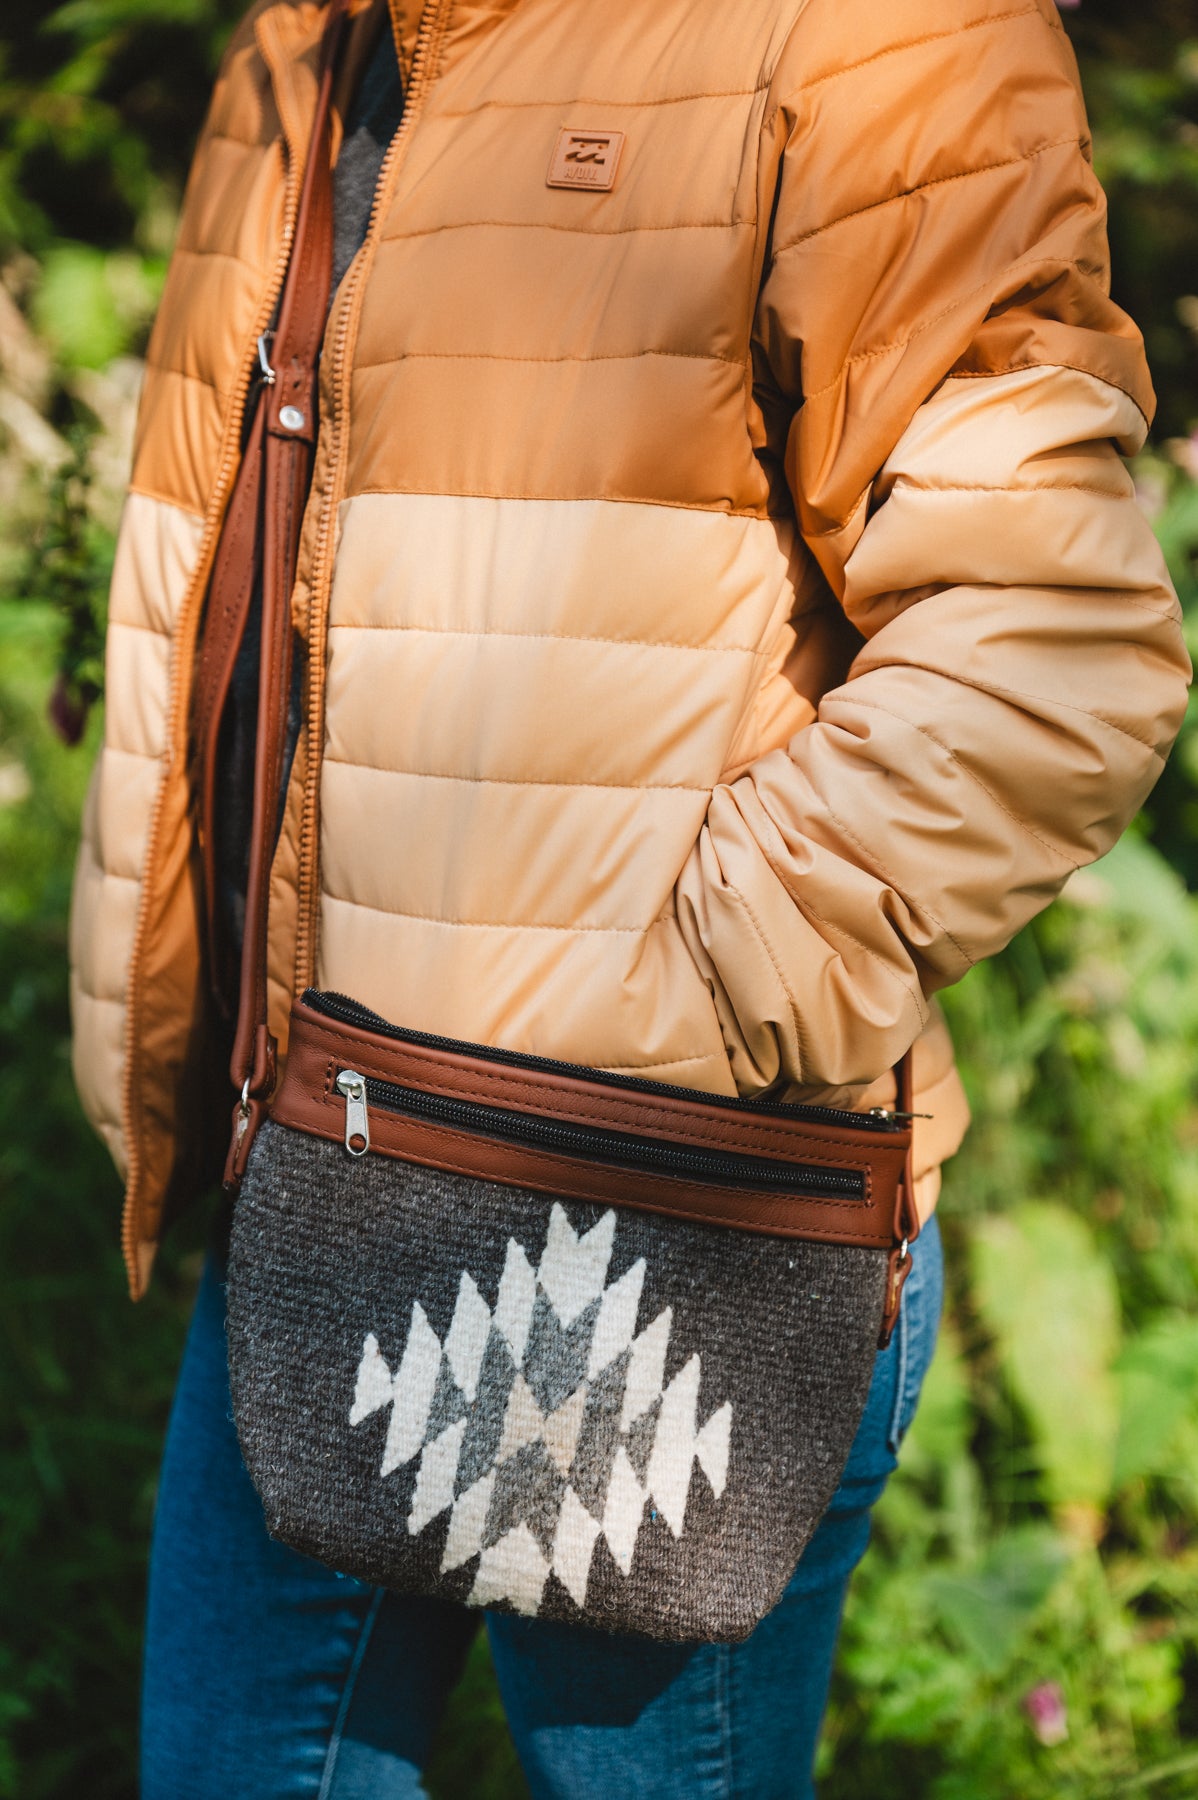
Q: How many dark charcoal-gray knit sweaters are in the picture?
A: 1